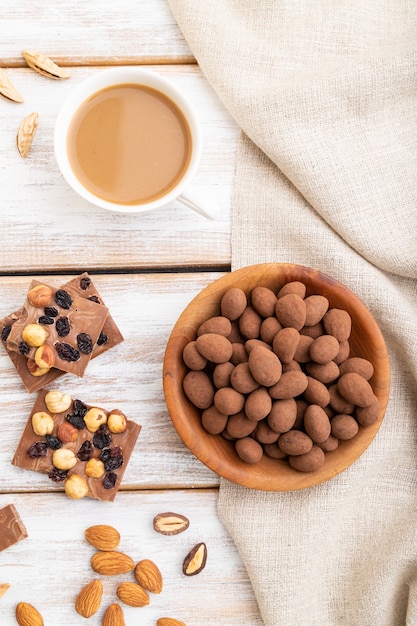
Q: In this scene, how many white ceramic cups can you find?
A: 1